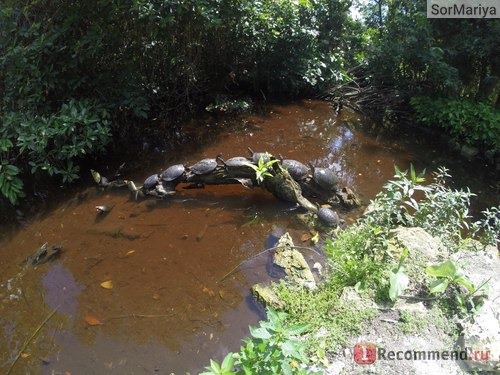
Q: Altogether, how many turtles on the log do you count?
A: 8